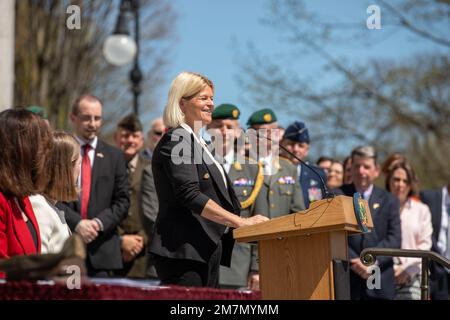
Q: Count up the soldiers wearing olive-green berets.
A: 2